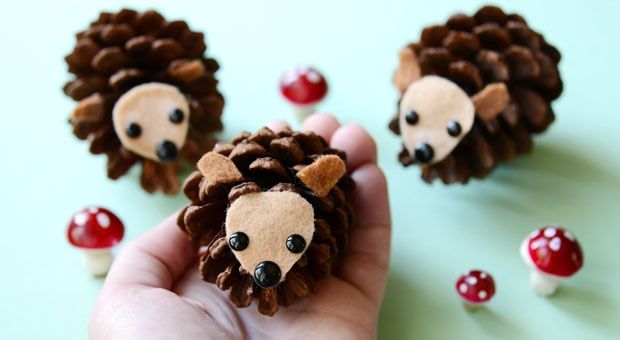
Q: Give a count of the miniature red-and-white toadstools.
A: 4